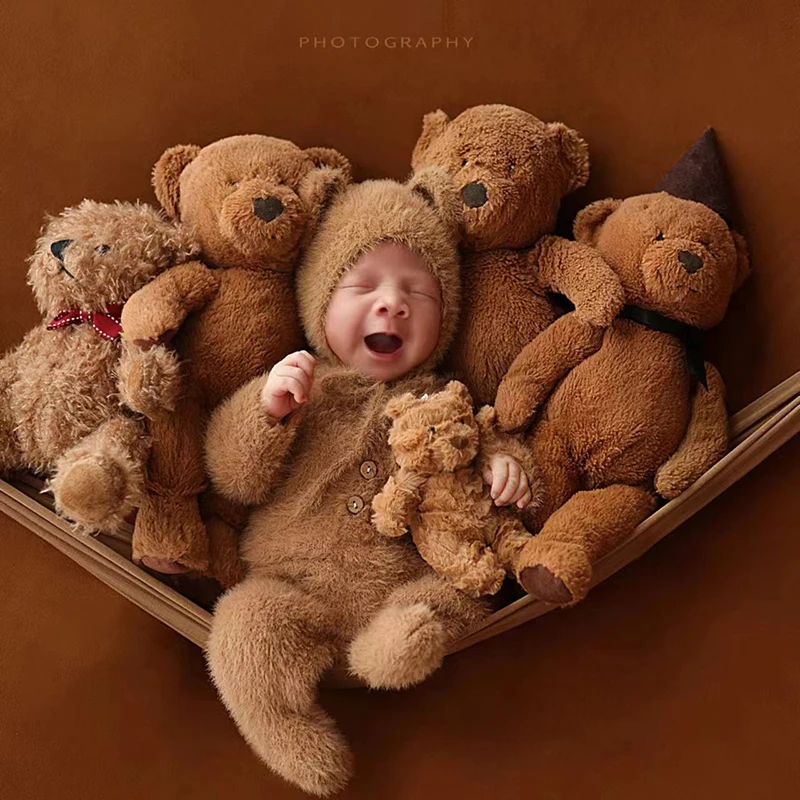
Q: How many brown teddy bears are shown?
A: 5